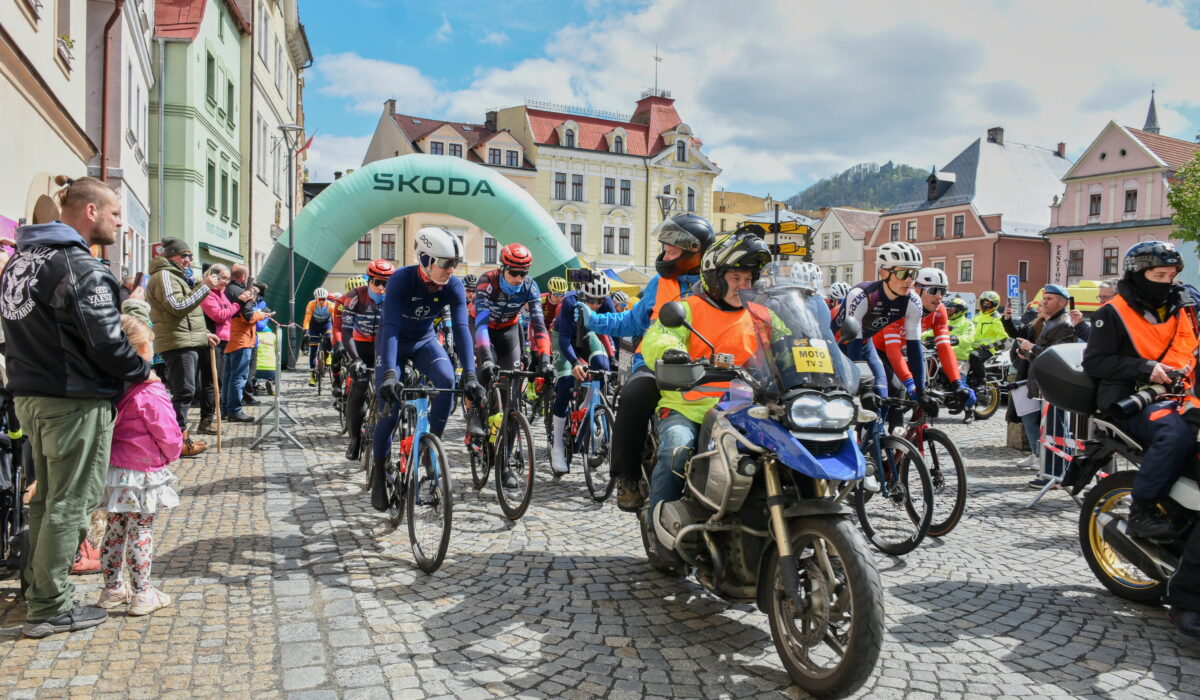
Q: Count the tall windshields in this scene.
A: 1